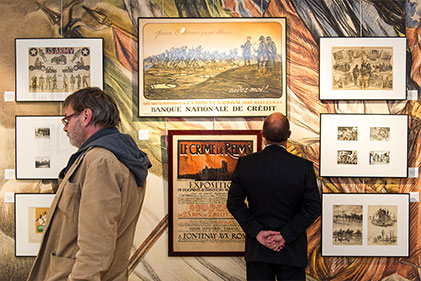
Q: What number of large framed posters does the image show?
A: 2